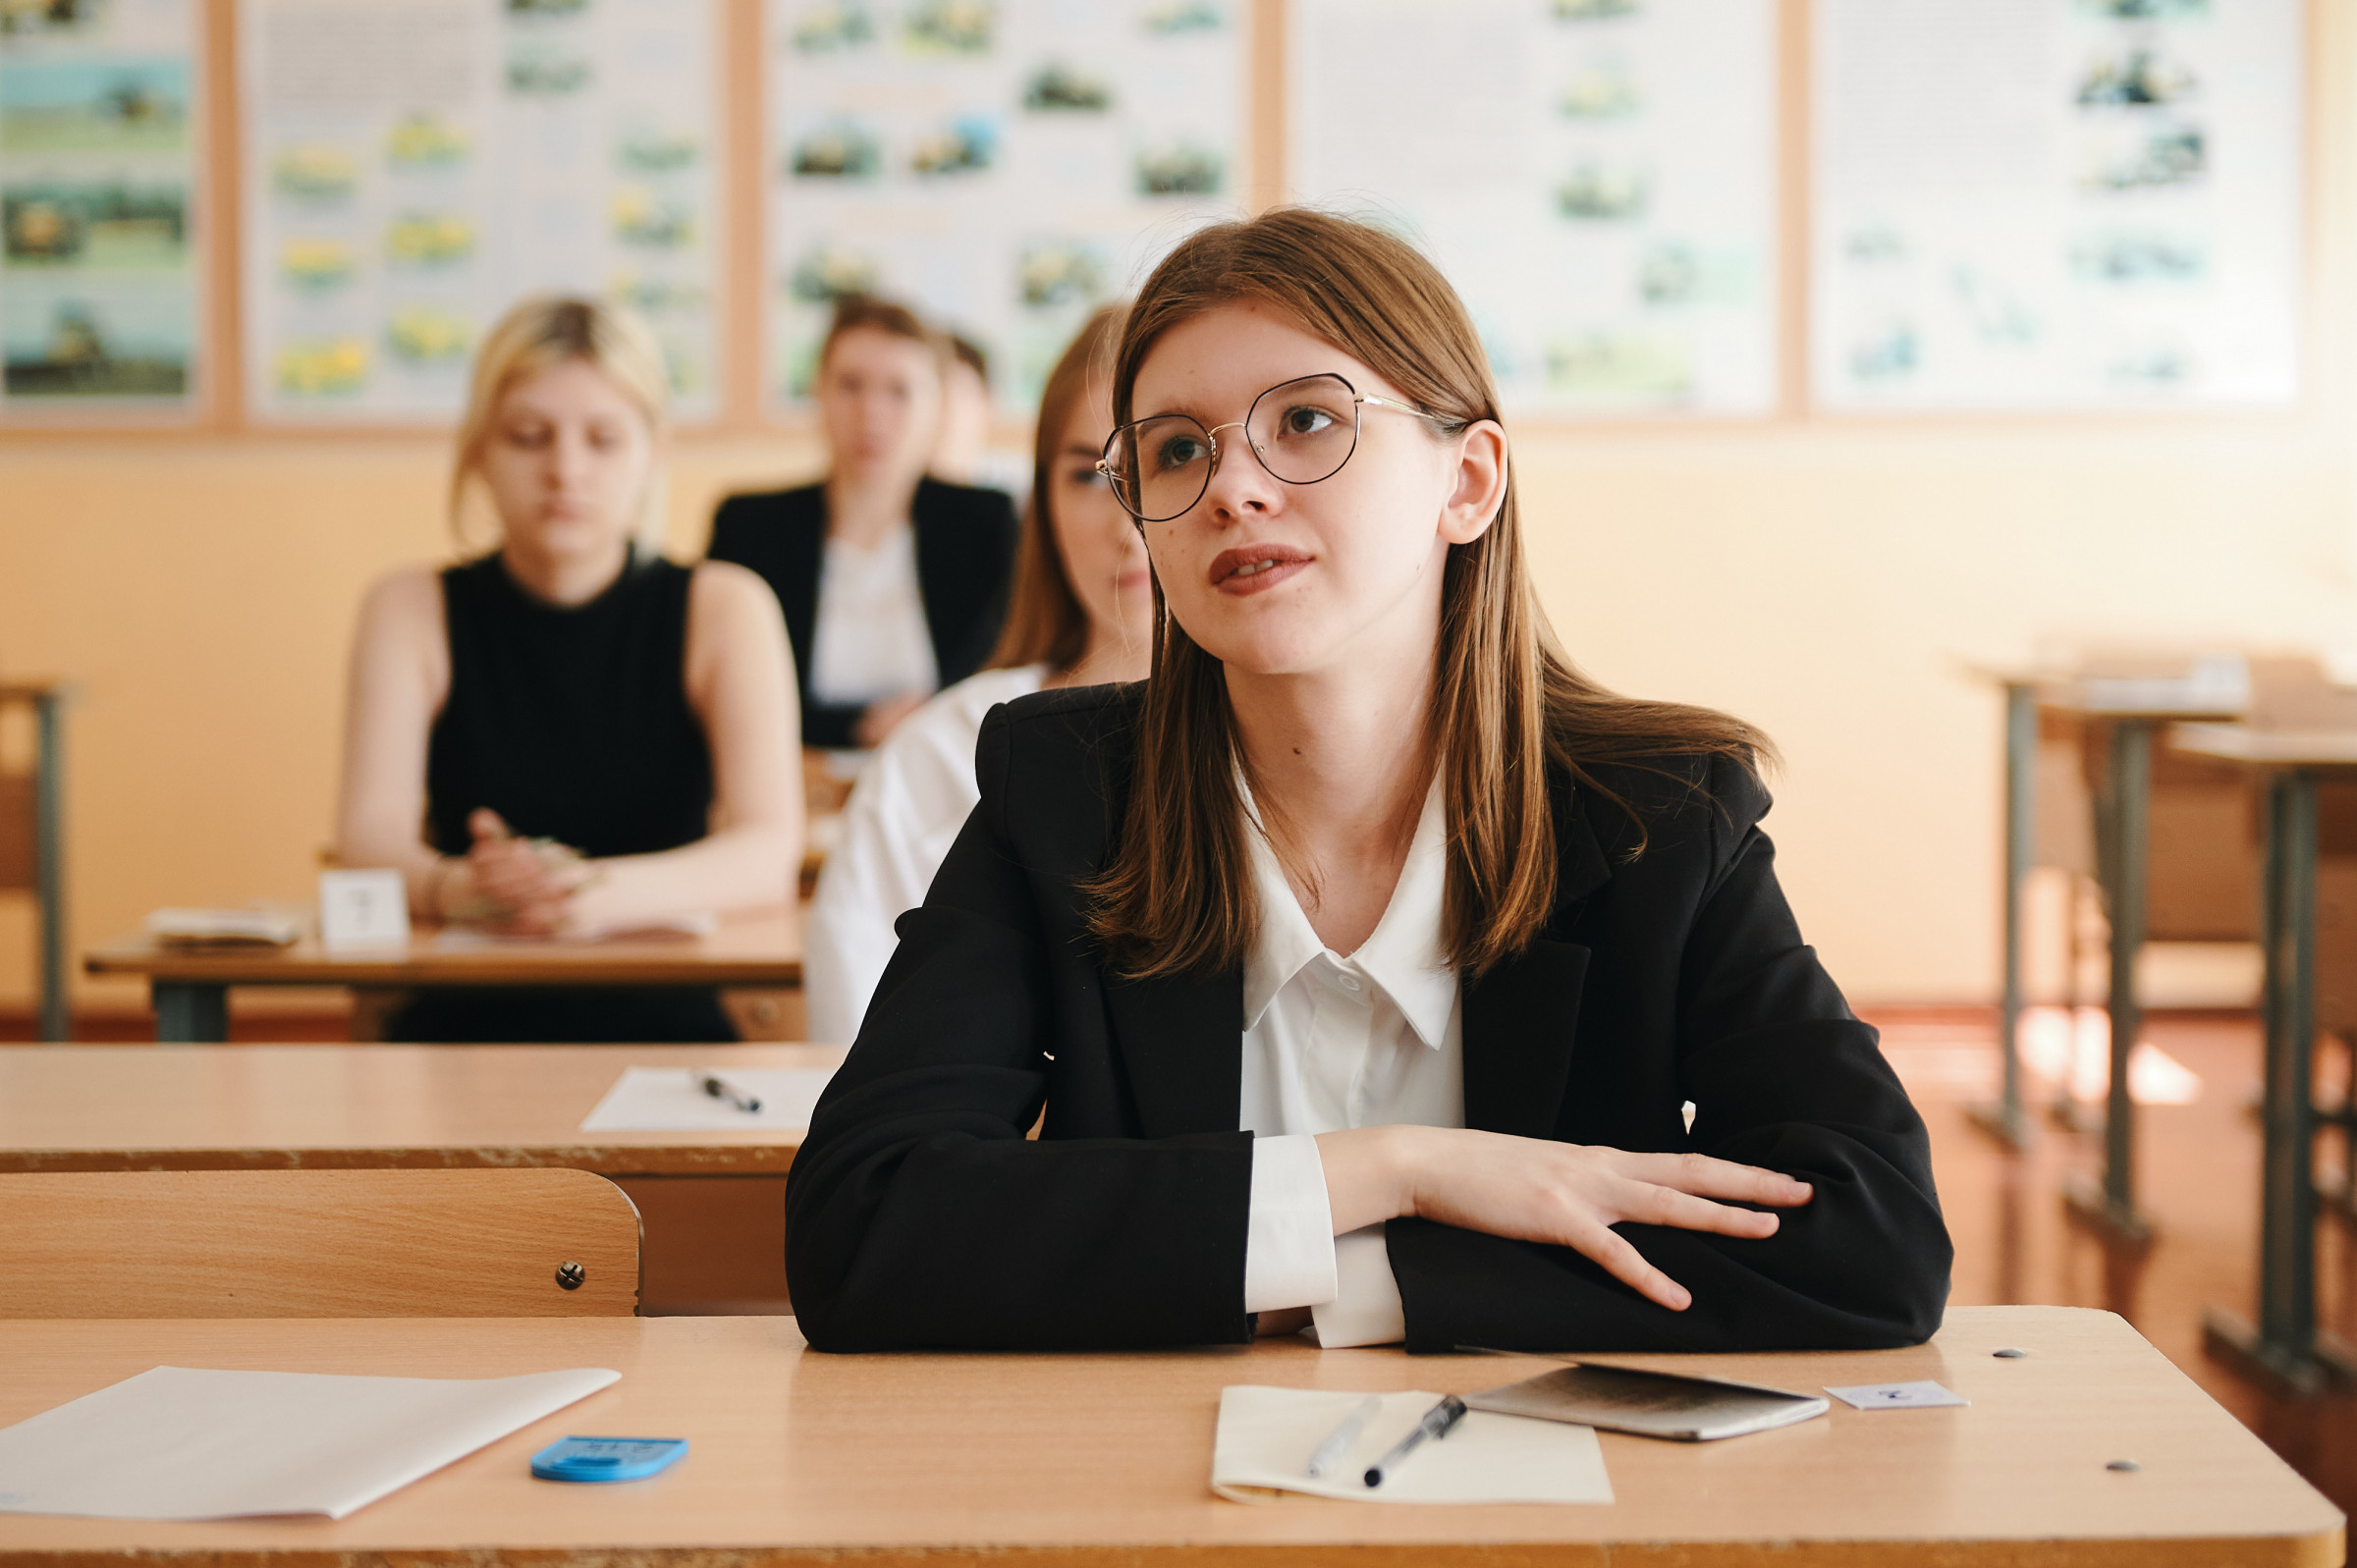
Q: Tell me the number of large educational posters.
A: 5